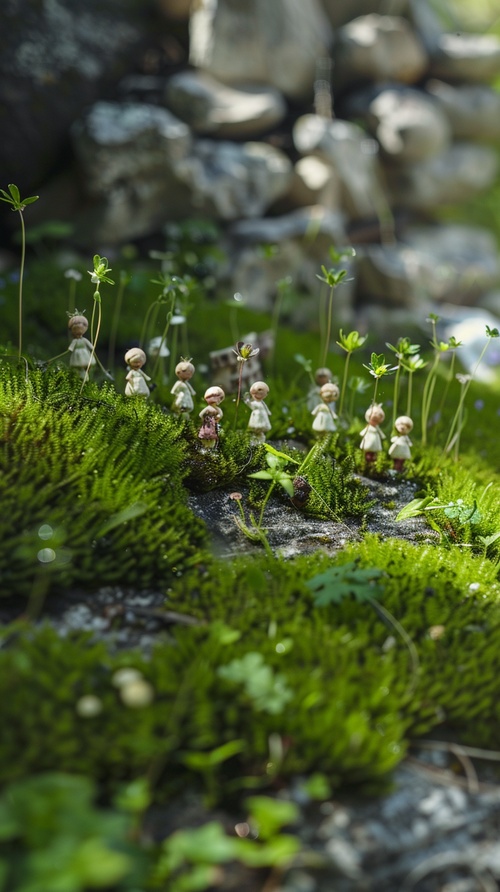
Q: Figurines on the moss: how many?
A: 9